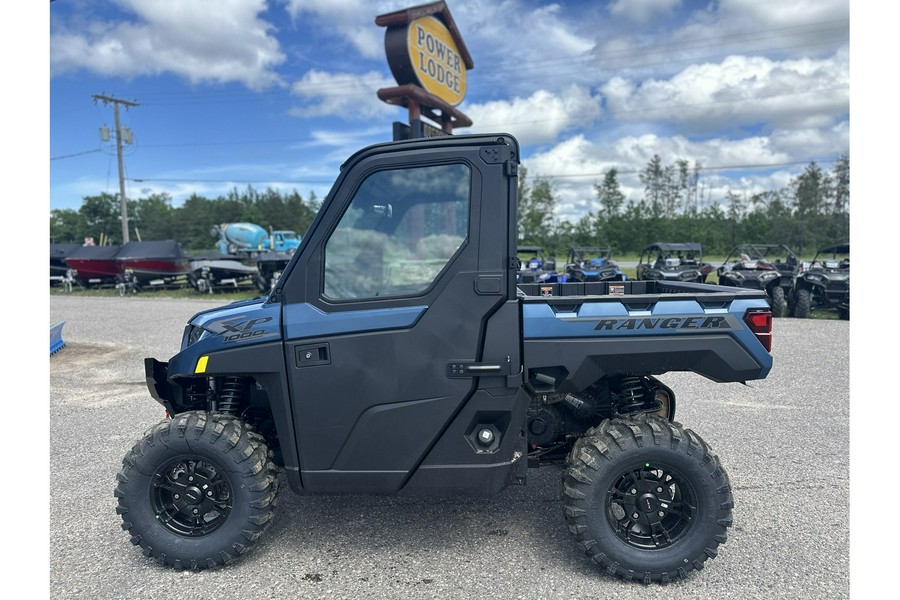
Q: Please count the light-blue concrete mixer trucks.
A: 1